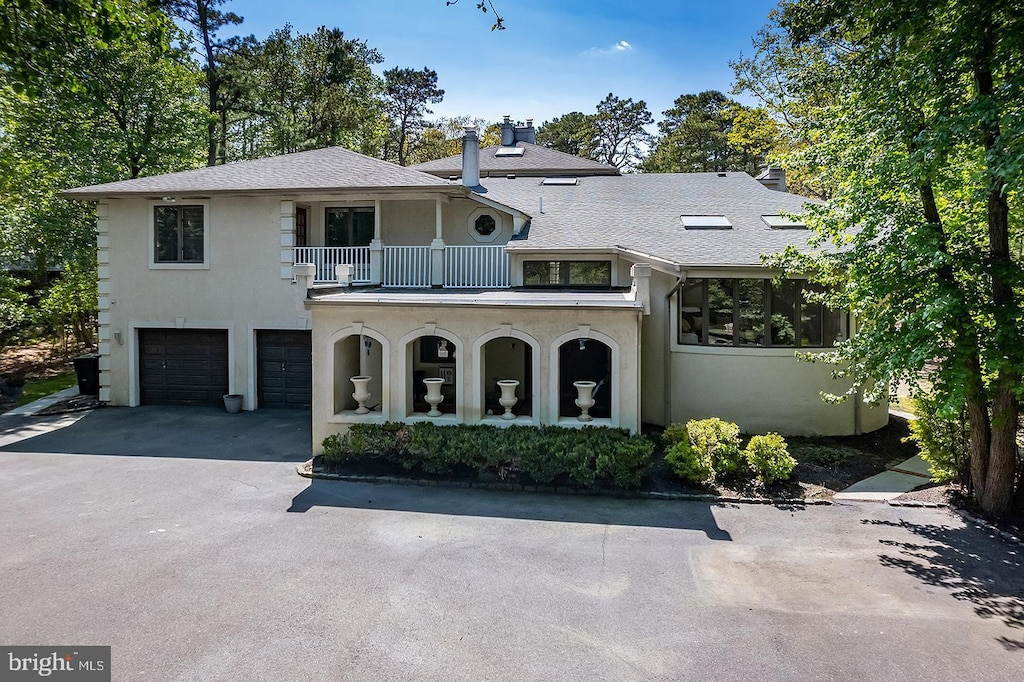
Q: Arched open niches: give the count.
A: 4